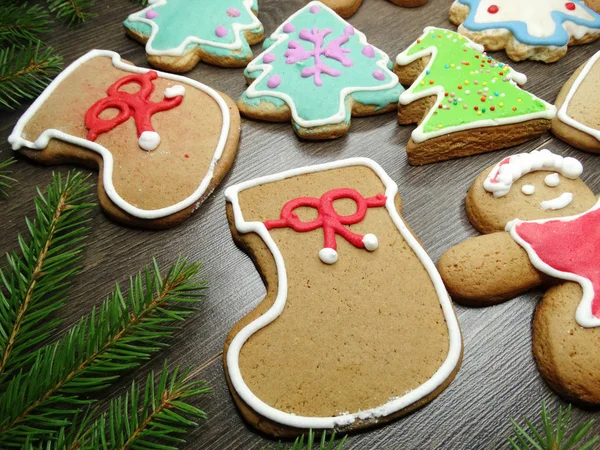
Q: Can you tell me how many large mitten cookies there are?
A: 2